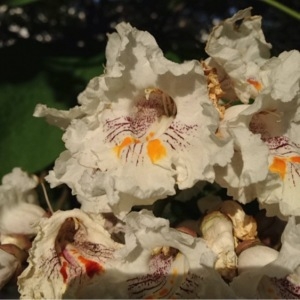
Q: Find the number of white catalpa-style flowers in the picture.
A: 6